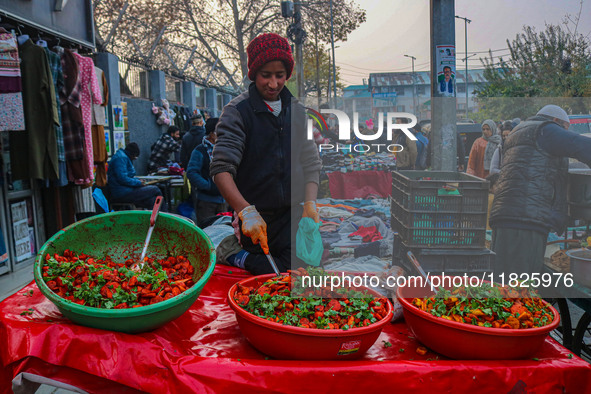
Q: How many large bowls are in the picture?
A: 3